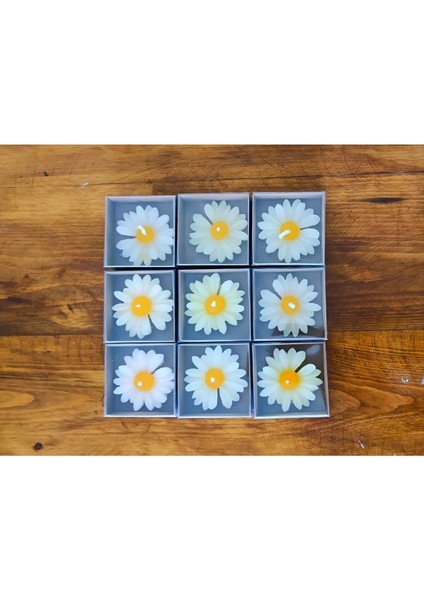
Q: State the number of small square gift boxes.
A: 9